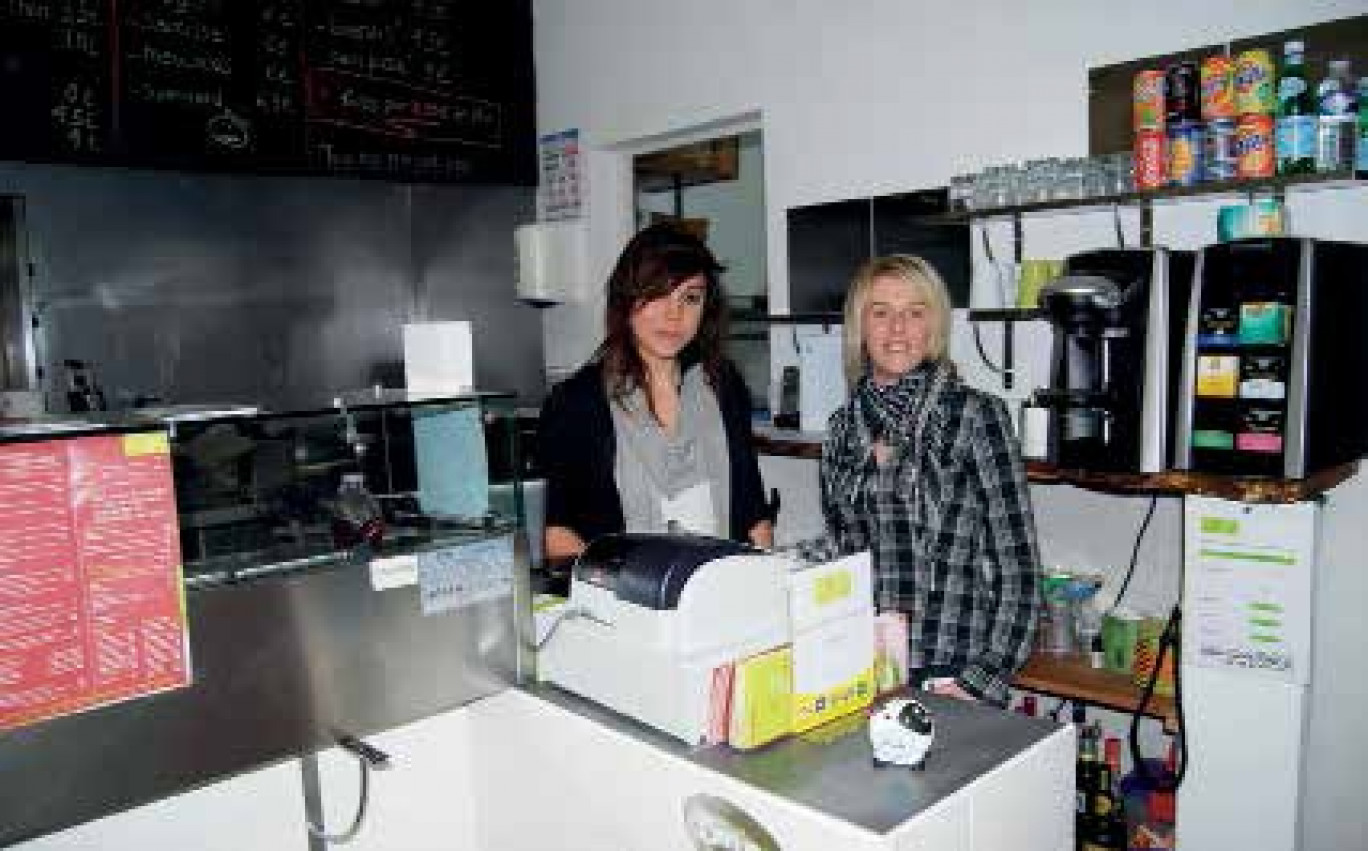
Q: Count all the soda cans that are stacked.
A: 8